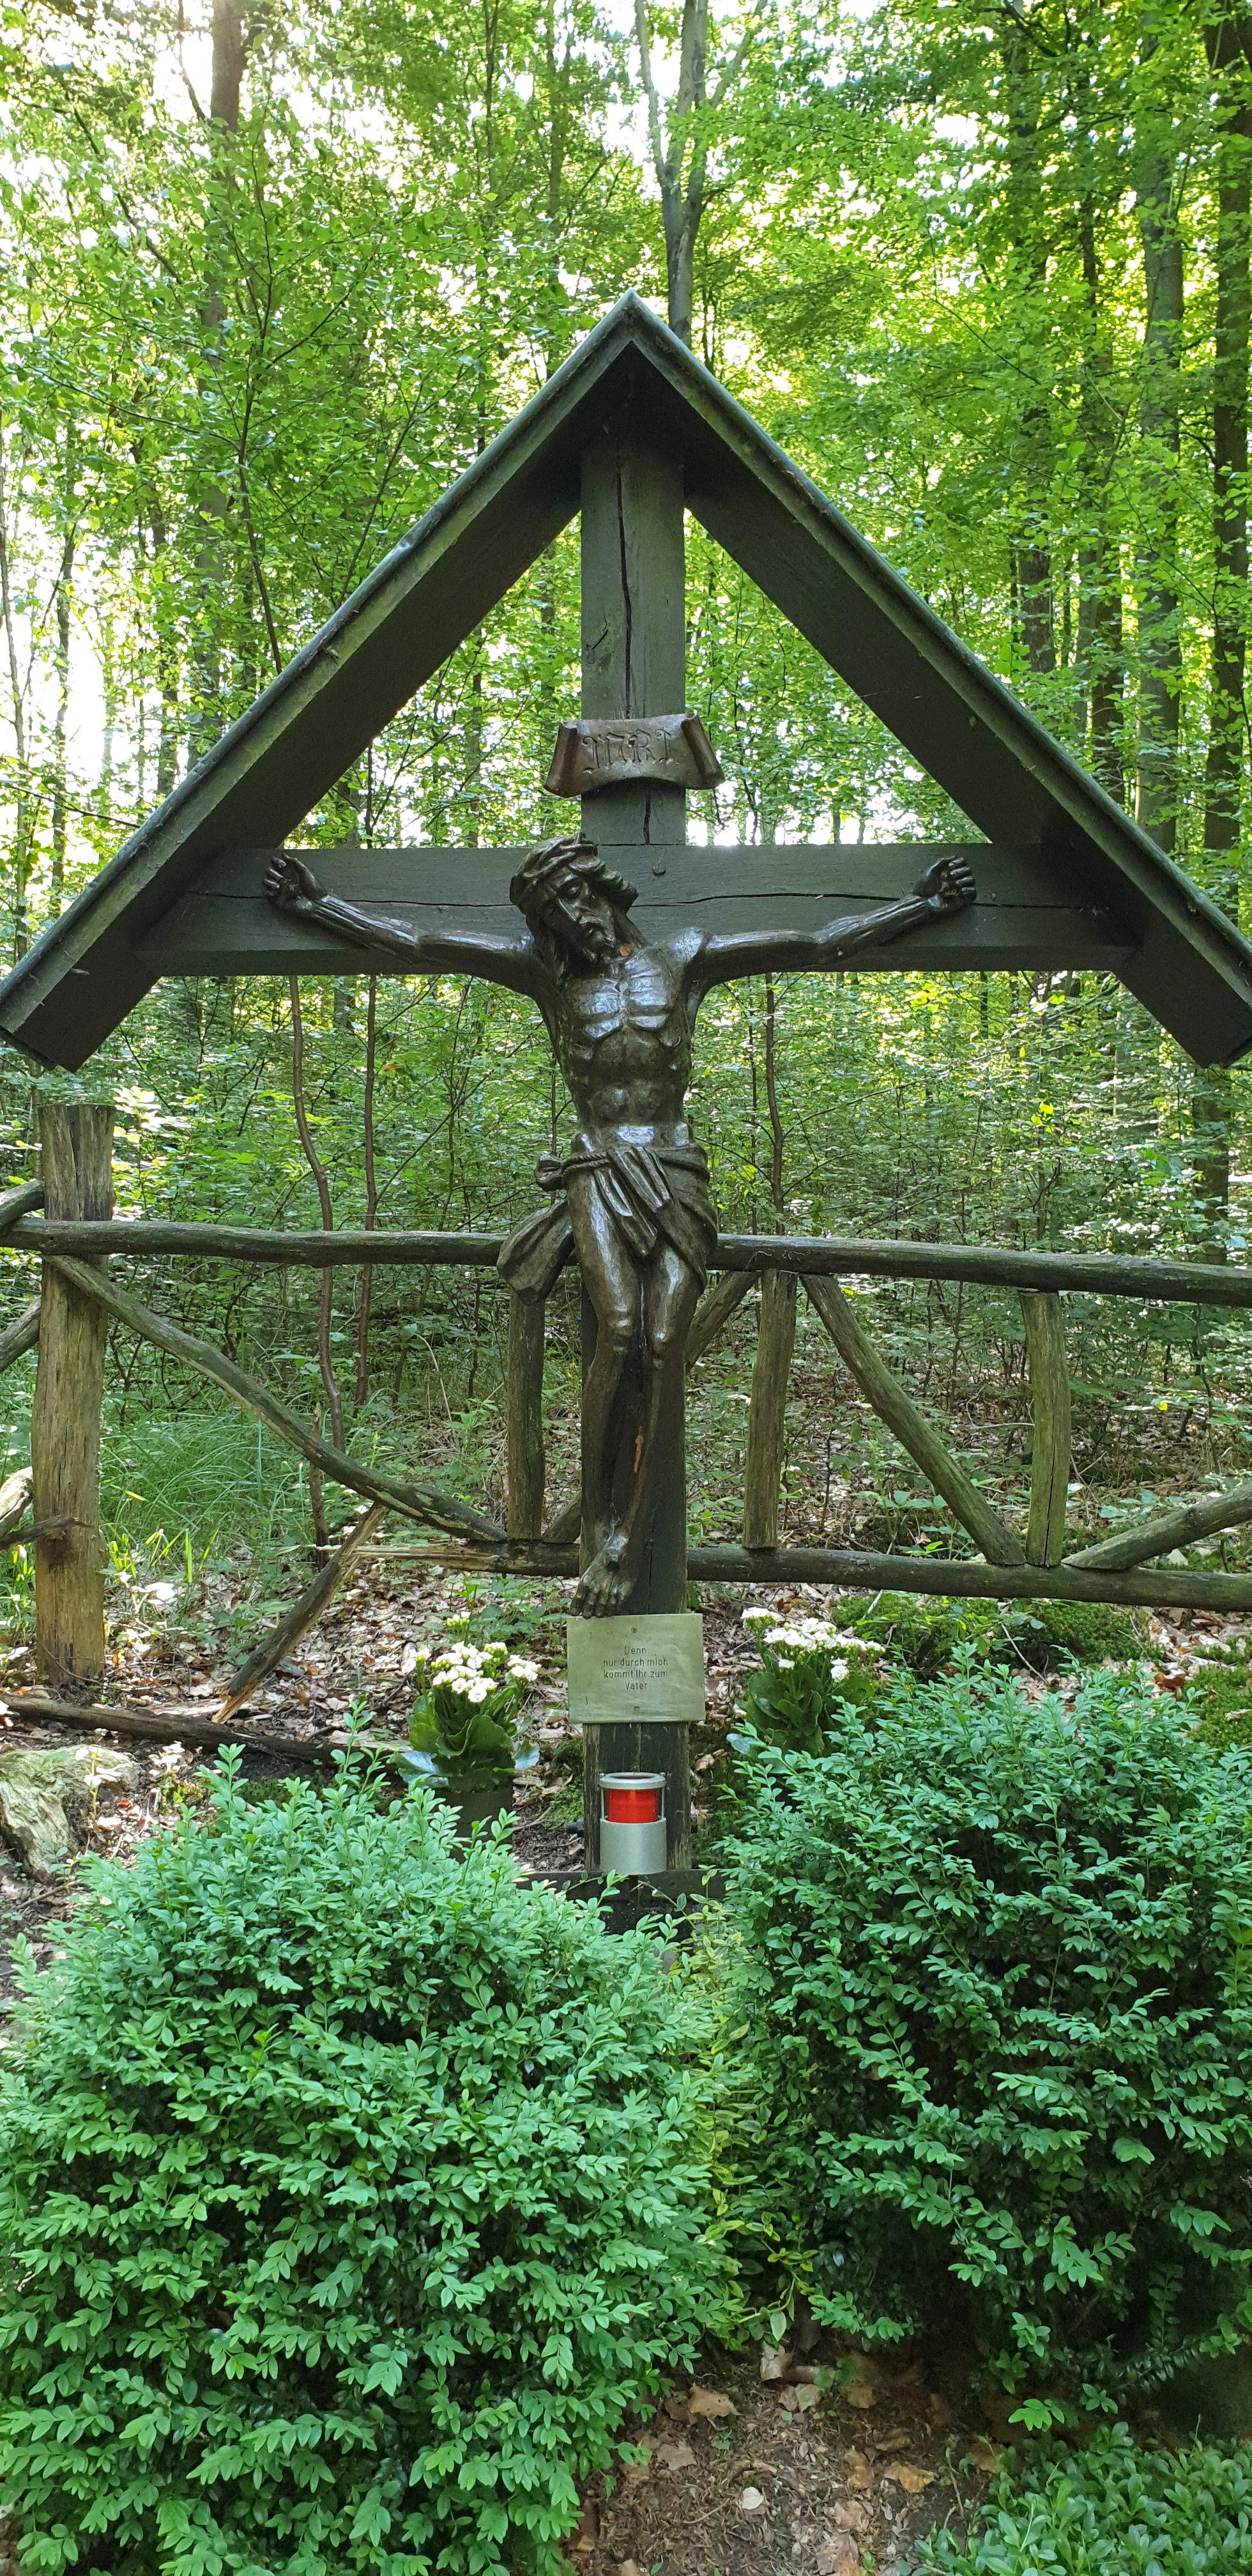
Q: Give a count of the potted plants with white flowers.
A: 2